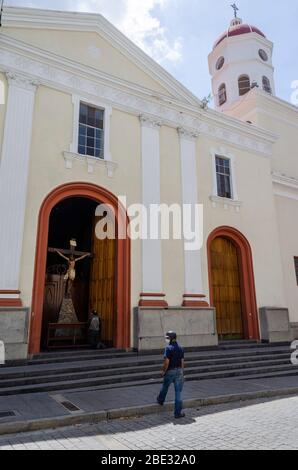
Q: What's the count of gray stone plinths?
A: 3